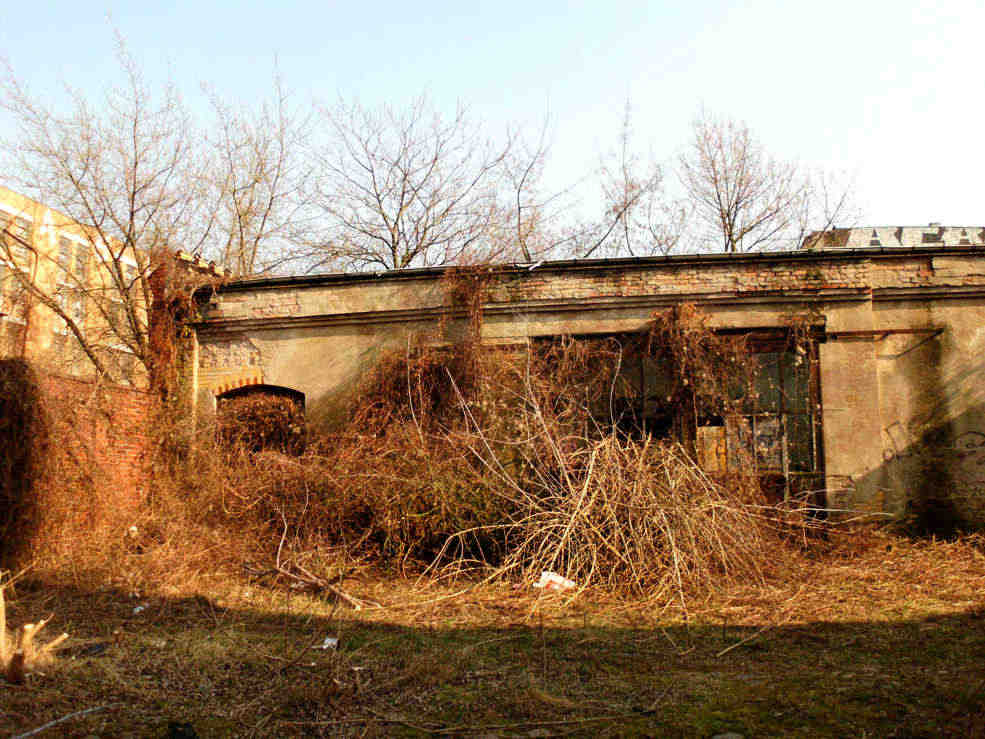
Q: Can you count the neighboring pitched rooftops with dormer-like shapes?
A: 1